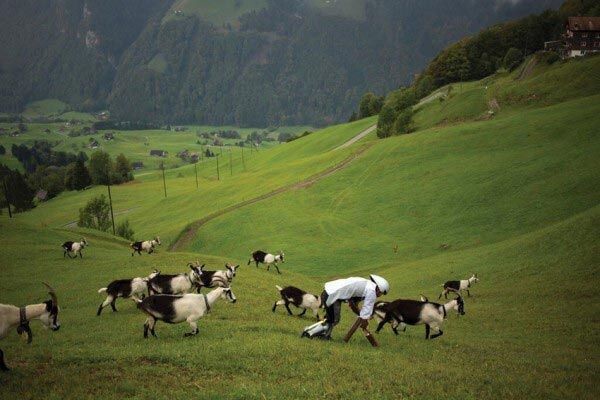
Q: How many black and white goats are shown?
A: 12